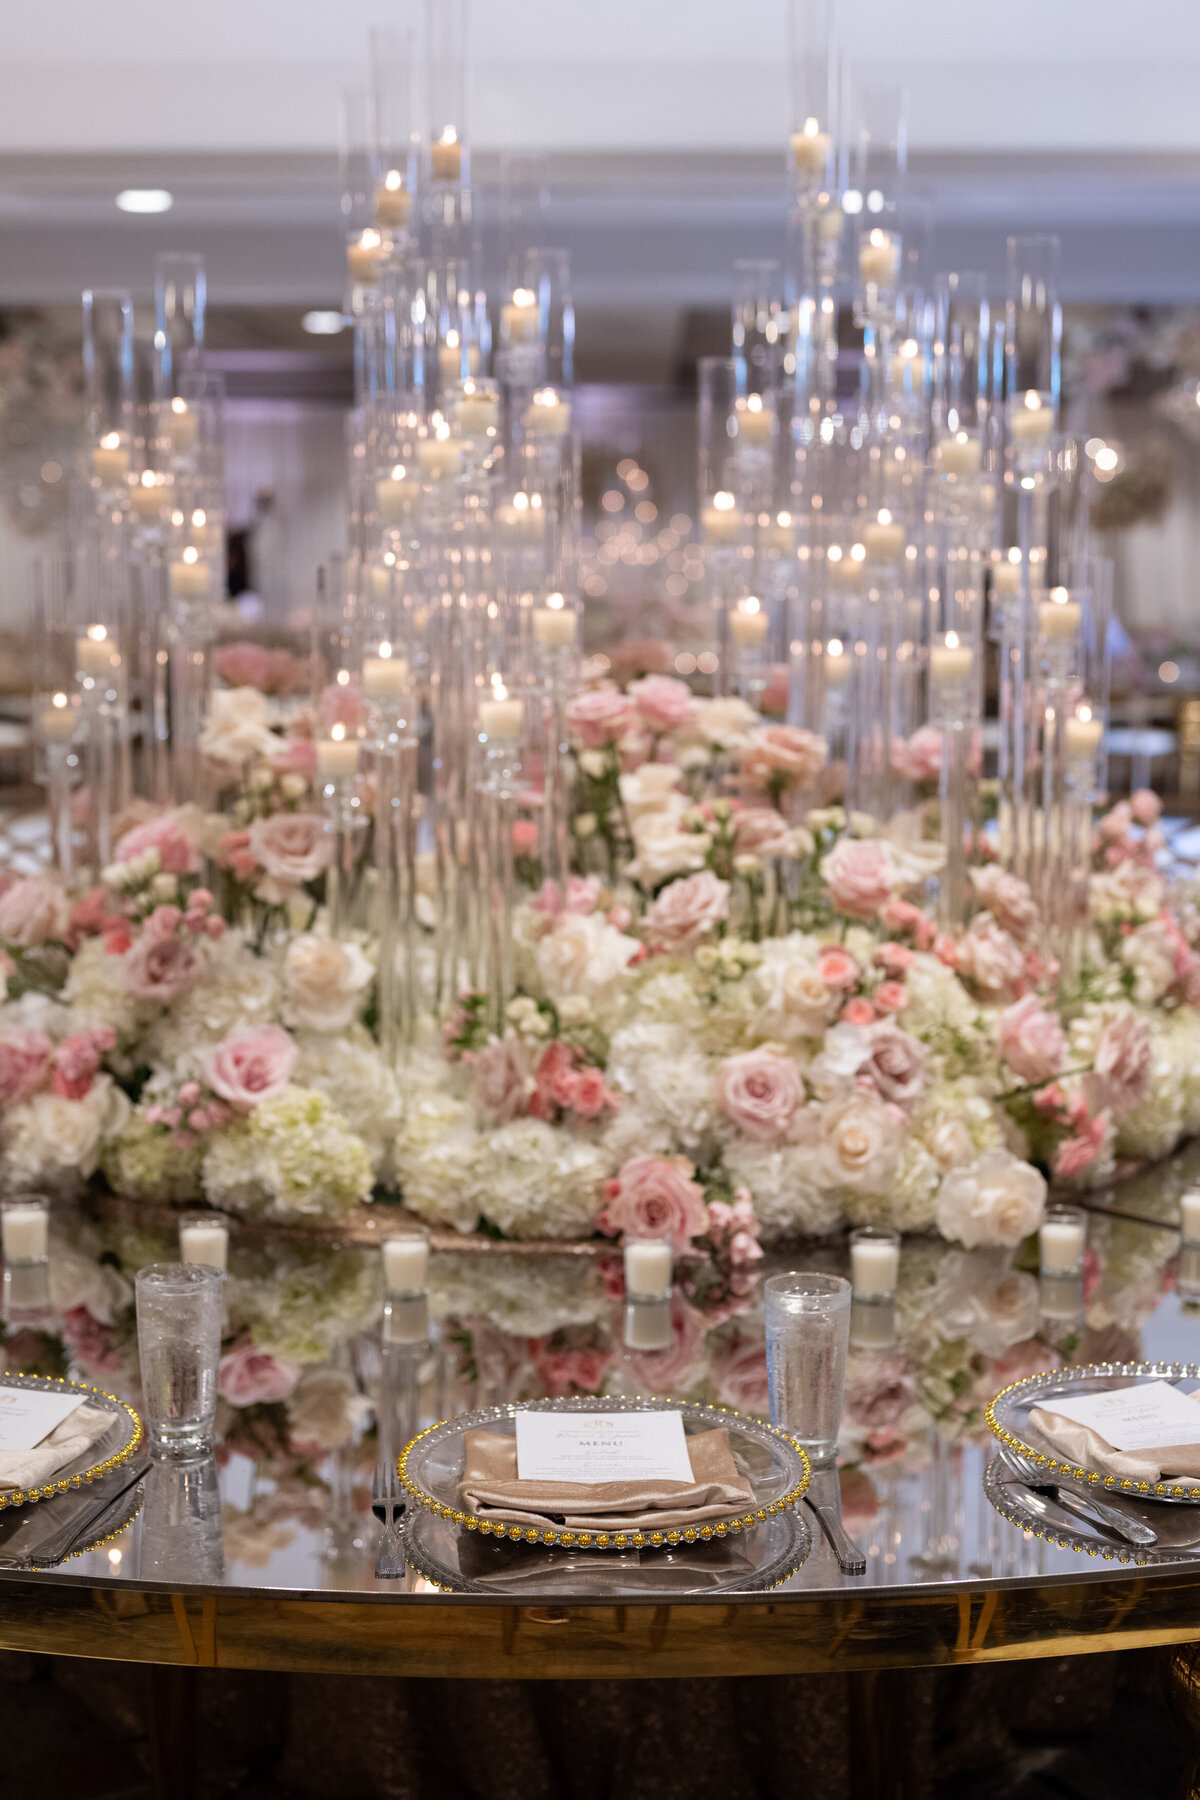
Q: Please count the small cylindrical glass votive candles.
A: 7